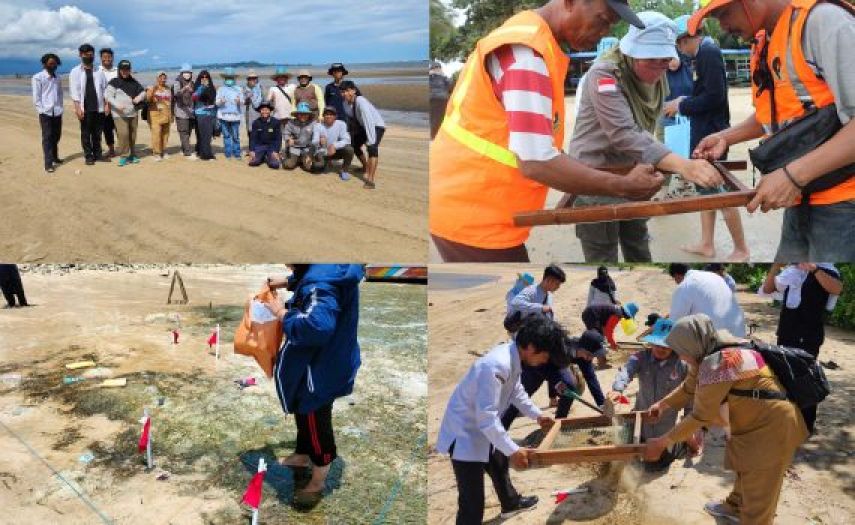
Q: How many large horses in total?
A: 0